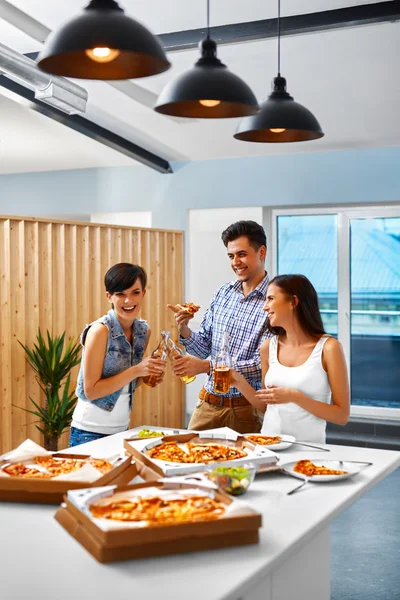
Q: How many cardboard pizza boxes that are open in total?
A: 3